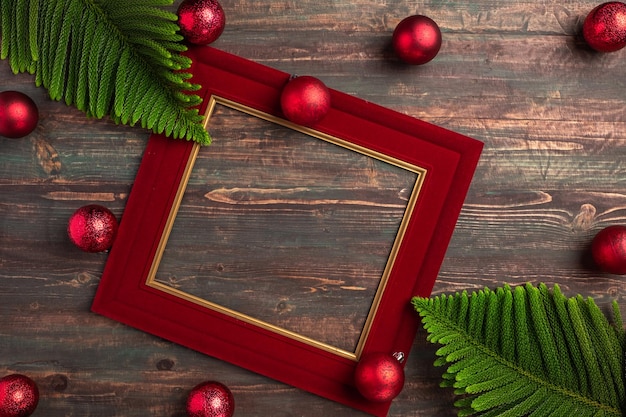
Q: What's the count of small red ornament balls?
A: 10